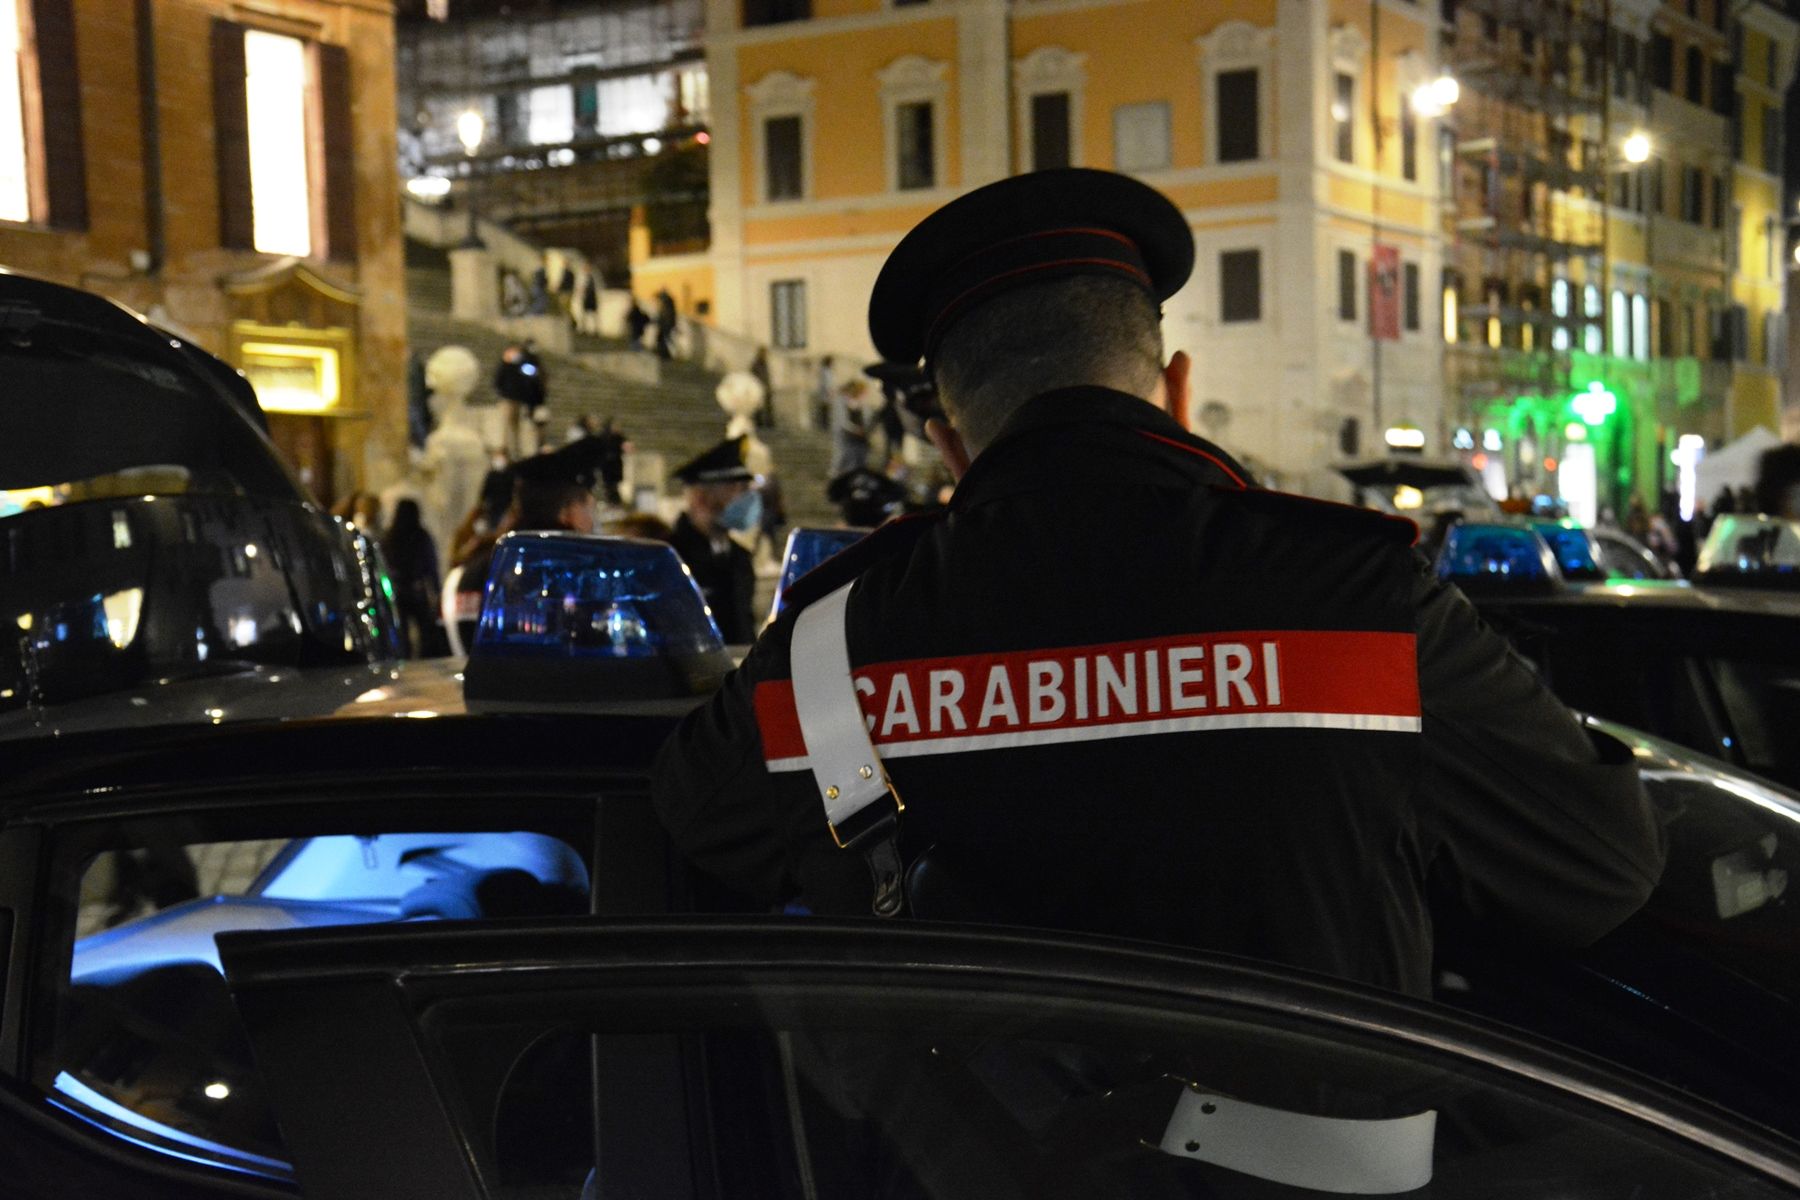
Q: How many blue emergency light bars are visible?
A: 4